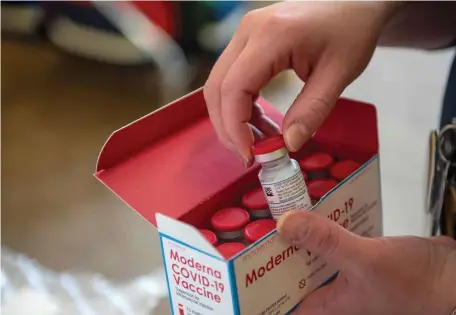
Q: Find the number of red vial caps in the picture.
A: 10